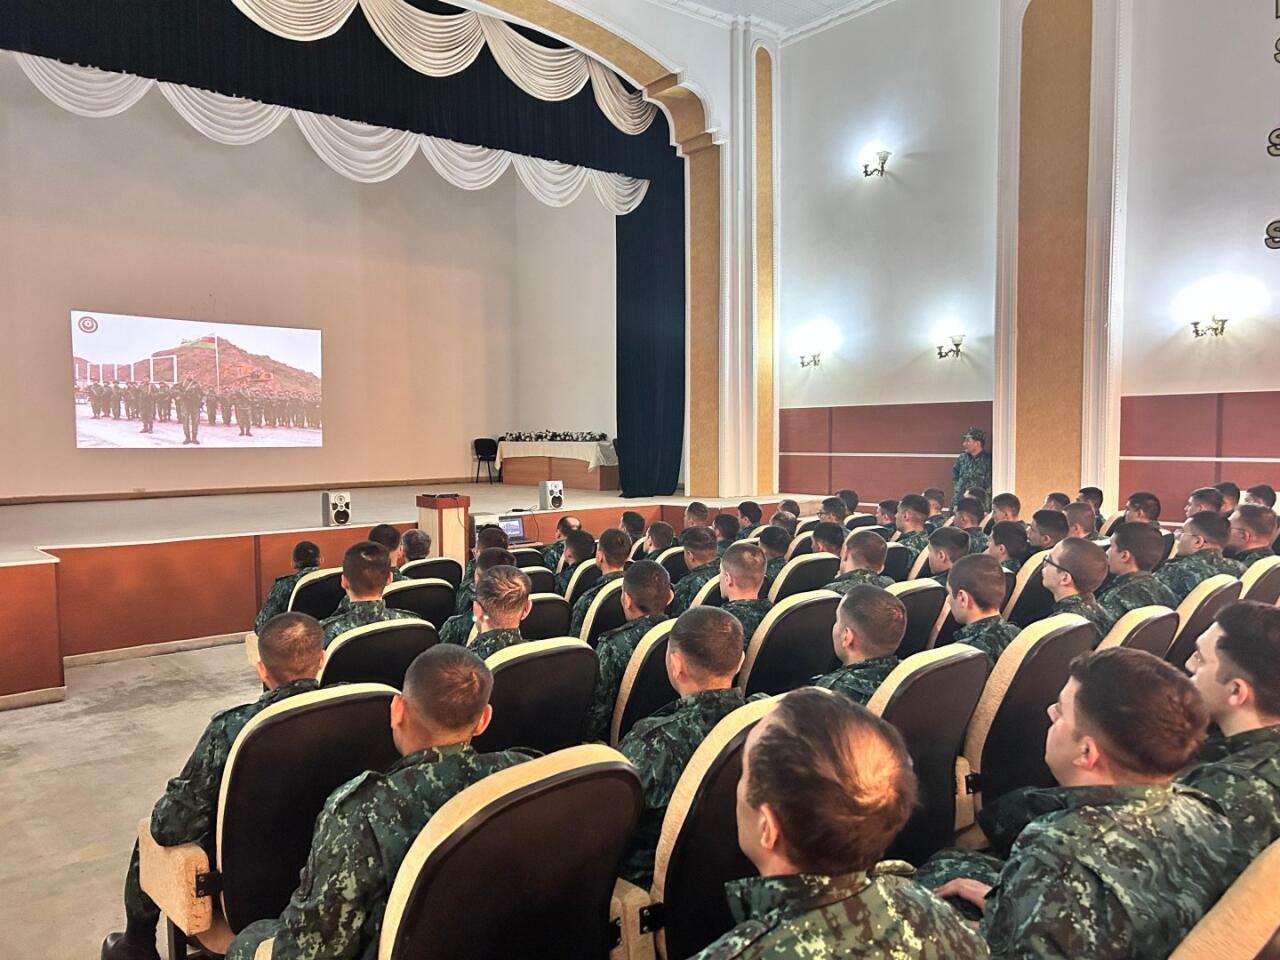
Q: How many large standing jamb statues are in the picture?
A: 0